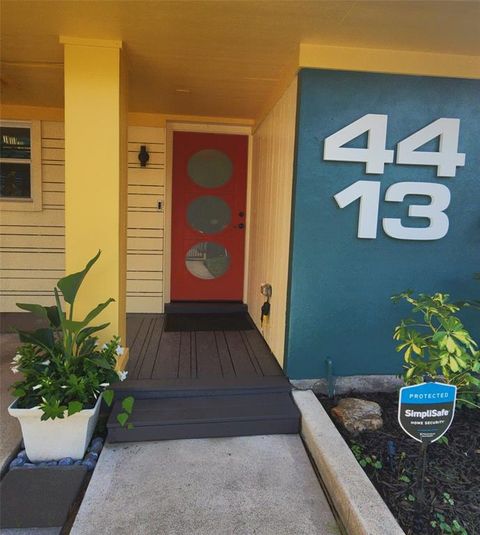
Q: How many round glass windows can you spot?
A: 3